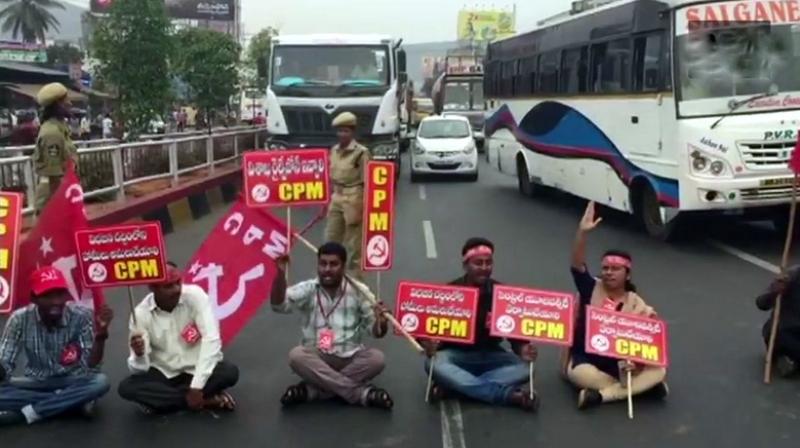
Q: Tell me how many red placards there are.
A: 7